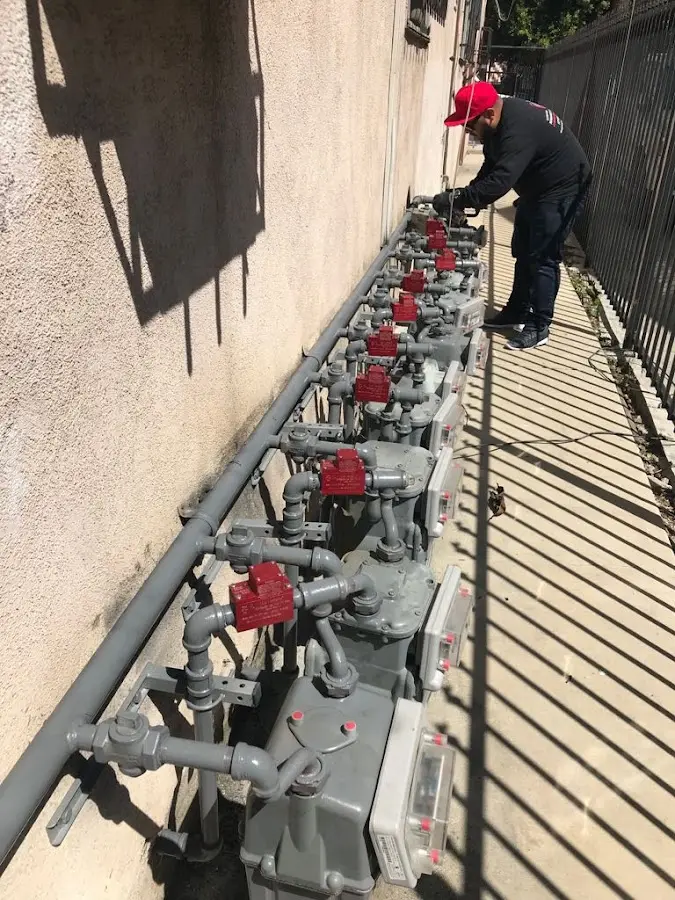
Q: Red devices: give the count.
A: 9